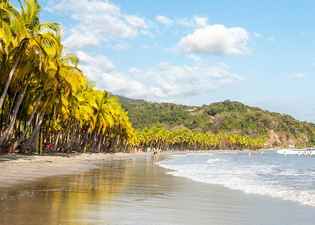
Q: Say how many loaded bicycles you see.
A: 0